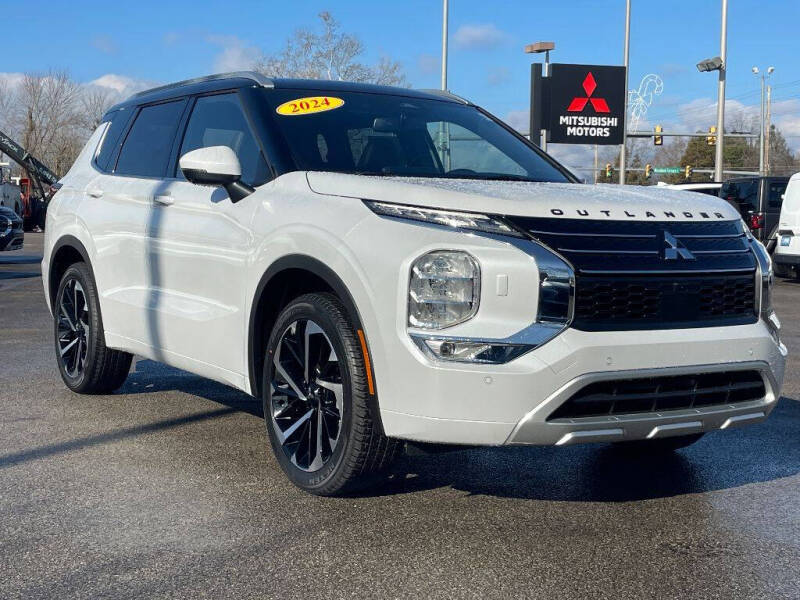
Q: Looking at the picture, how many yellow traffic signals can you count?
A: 5